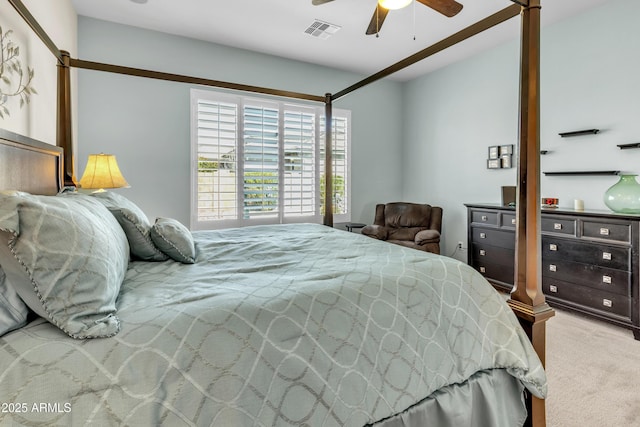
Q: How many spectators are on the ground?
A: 0